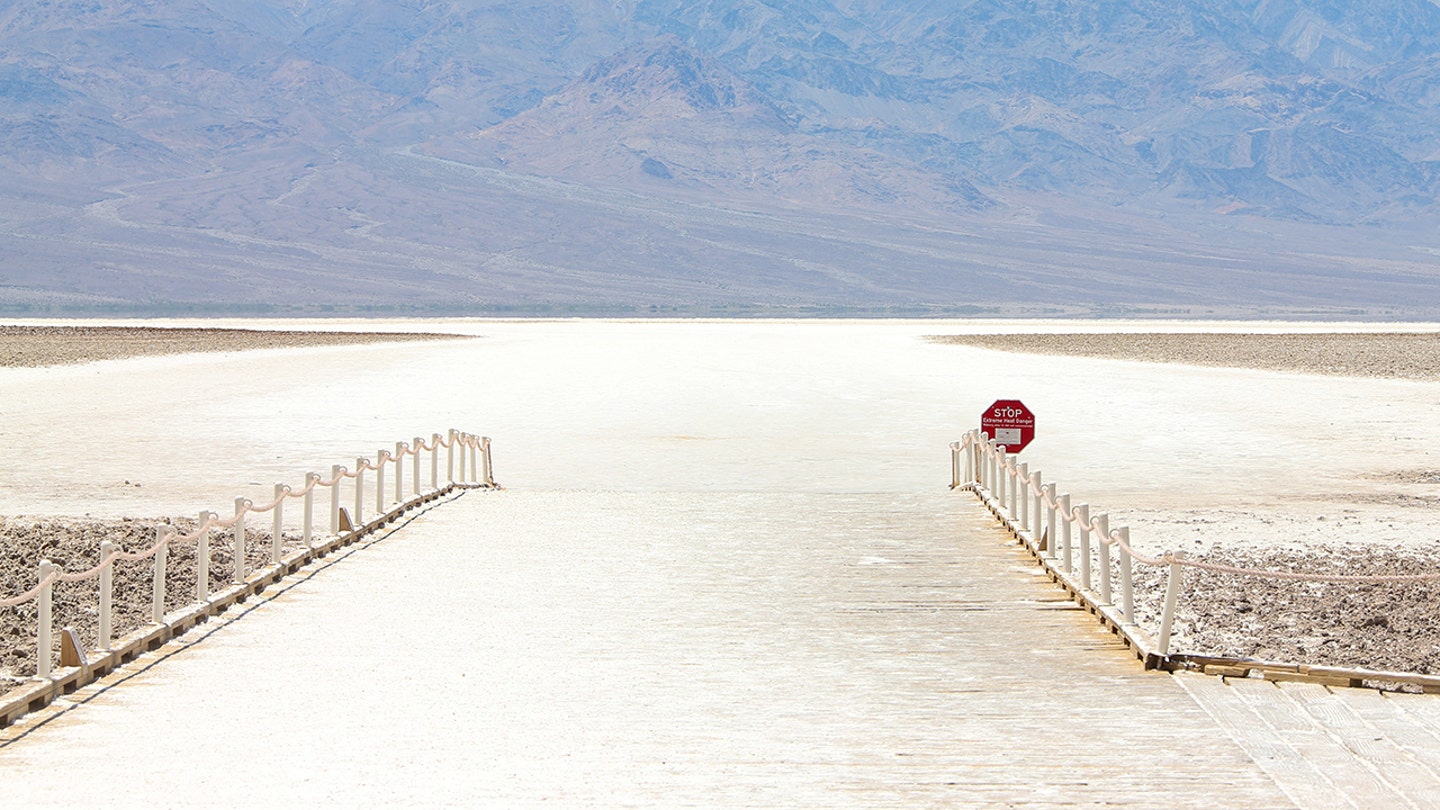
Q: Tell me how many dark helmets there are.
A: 0